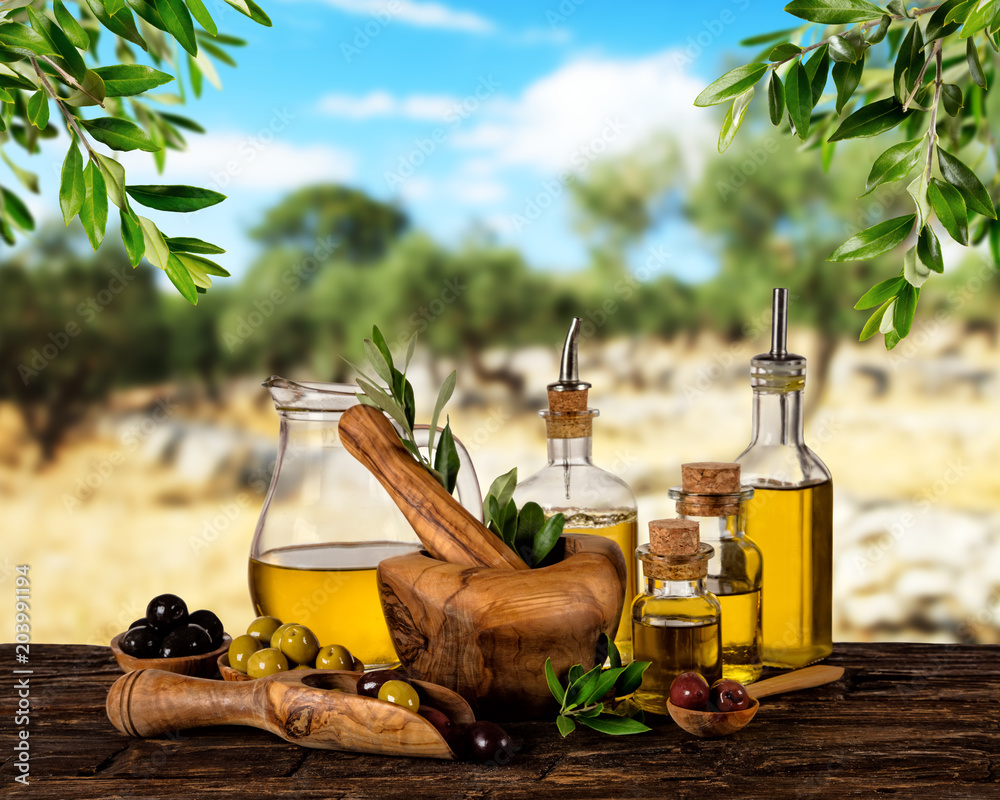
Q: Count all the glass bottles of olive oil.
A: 4